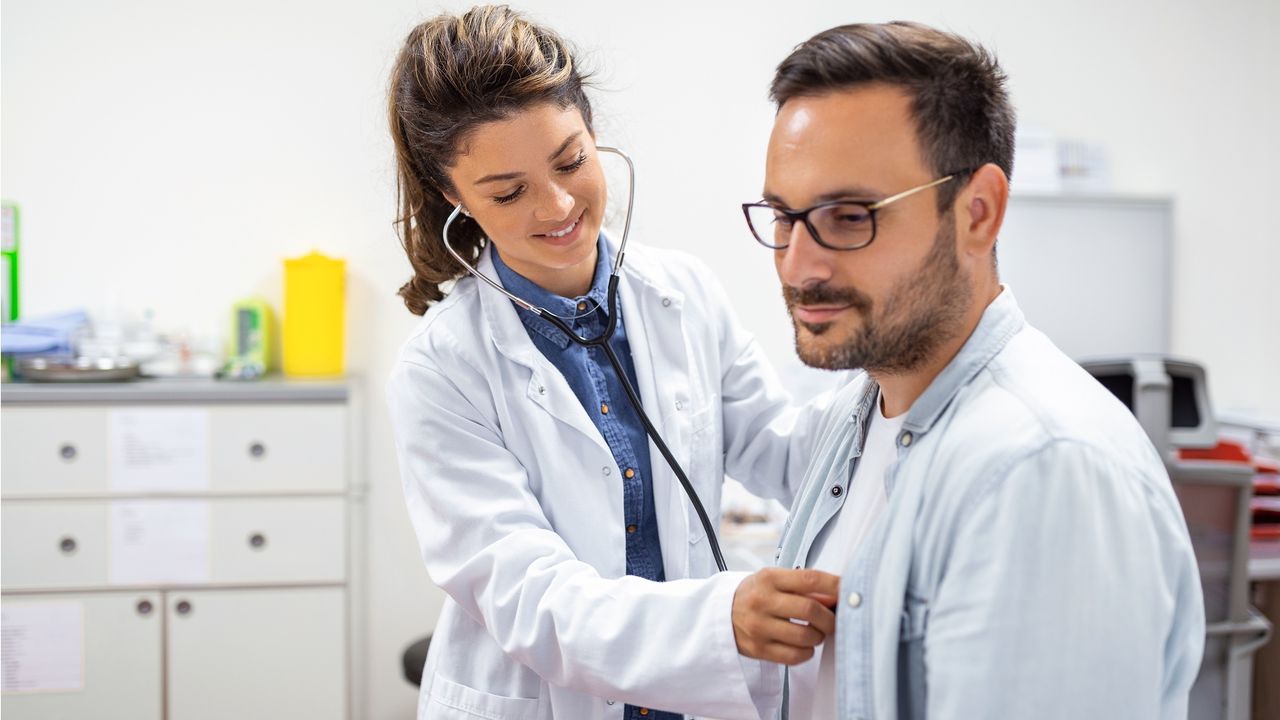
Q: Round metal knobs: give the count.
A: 6